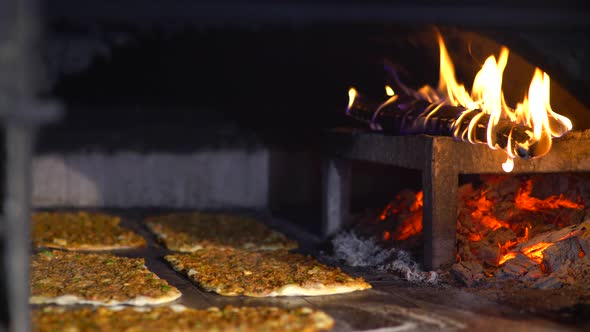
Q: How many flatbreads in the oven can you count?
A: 5